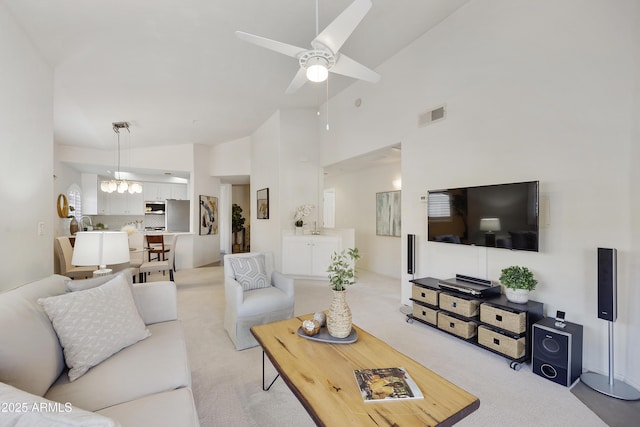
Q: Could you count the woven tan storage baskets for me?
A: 6